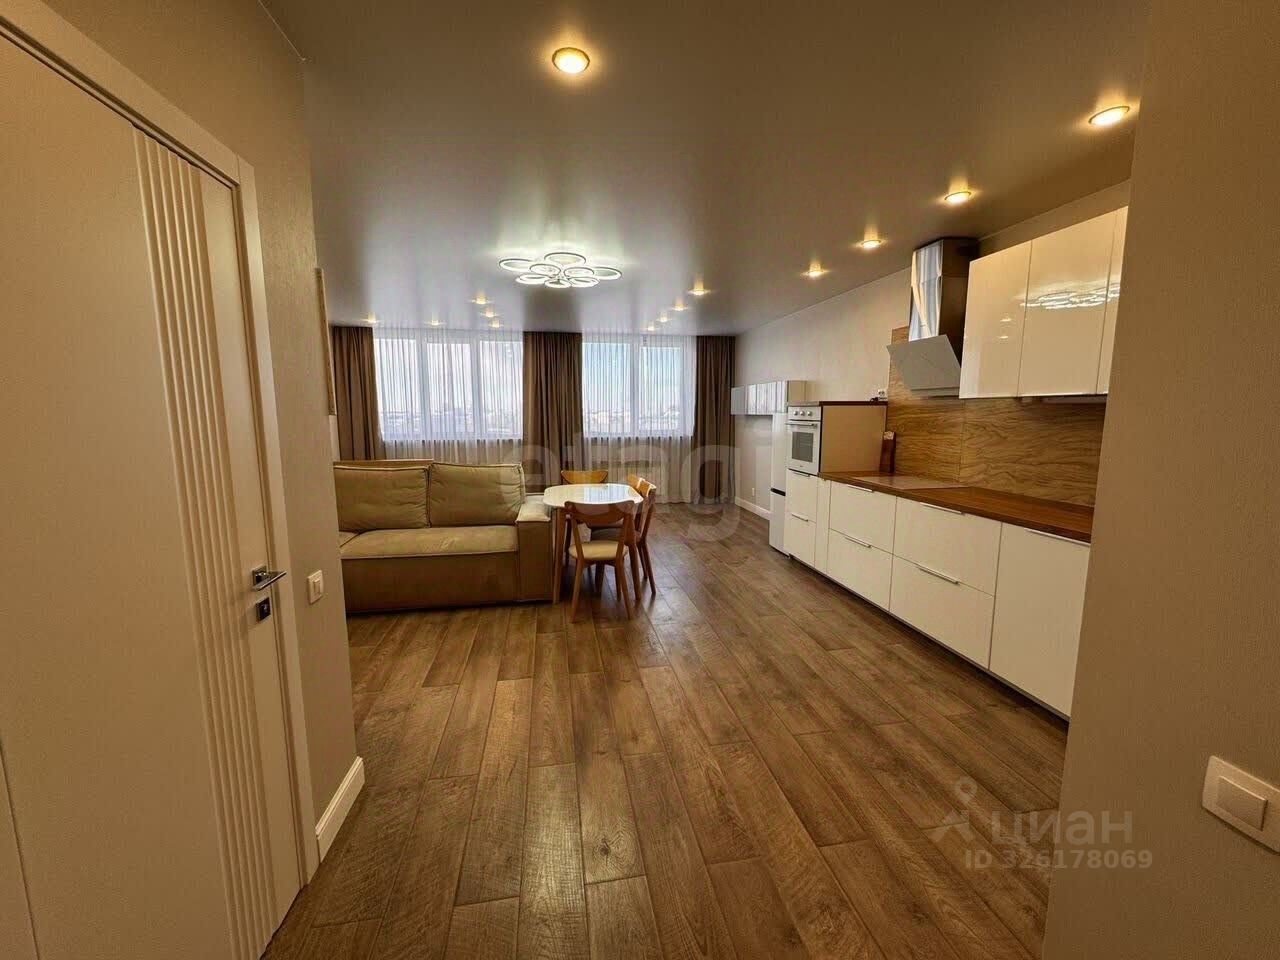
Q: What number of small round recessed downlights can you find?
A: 14